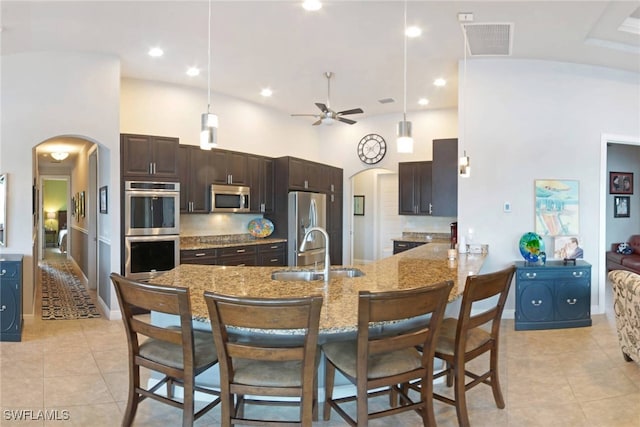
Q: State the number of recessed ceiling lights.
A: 7